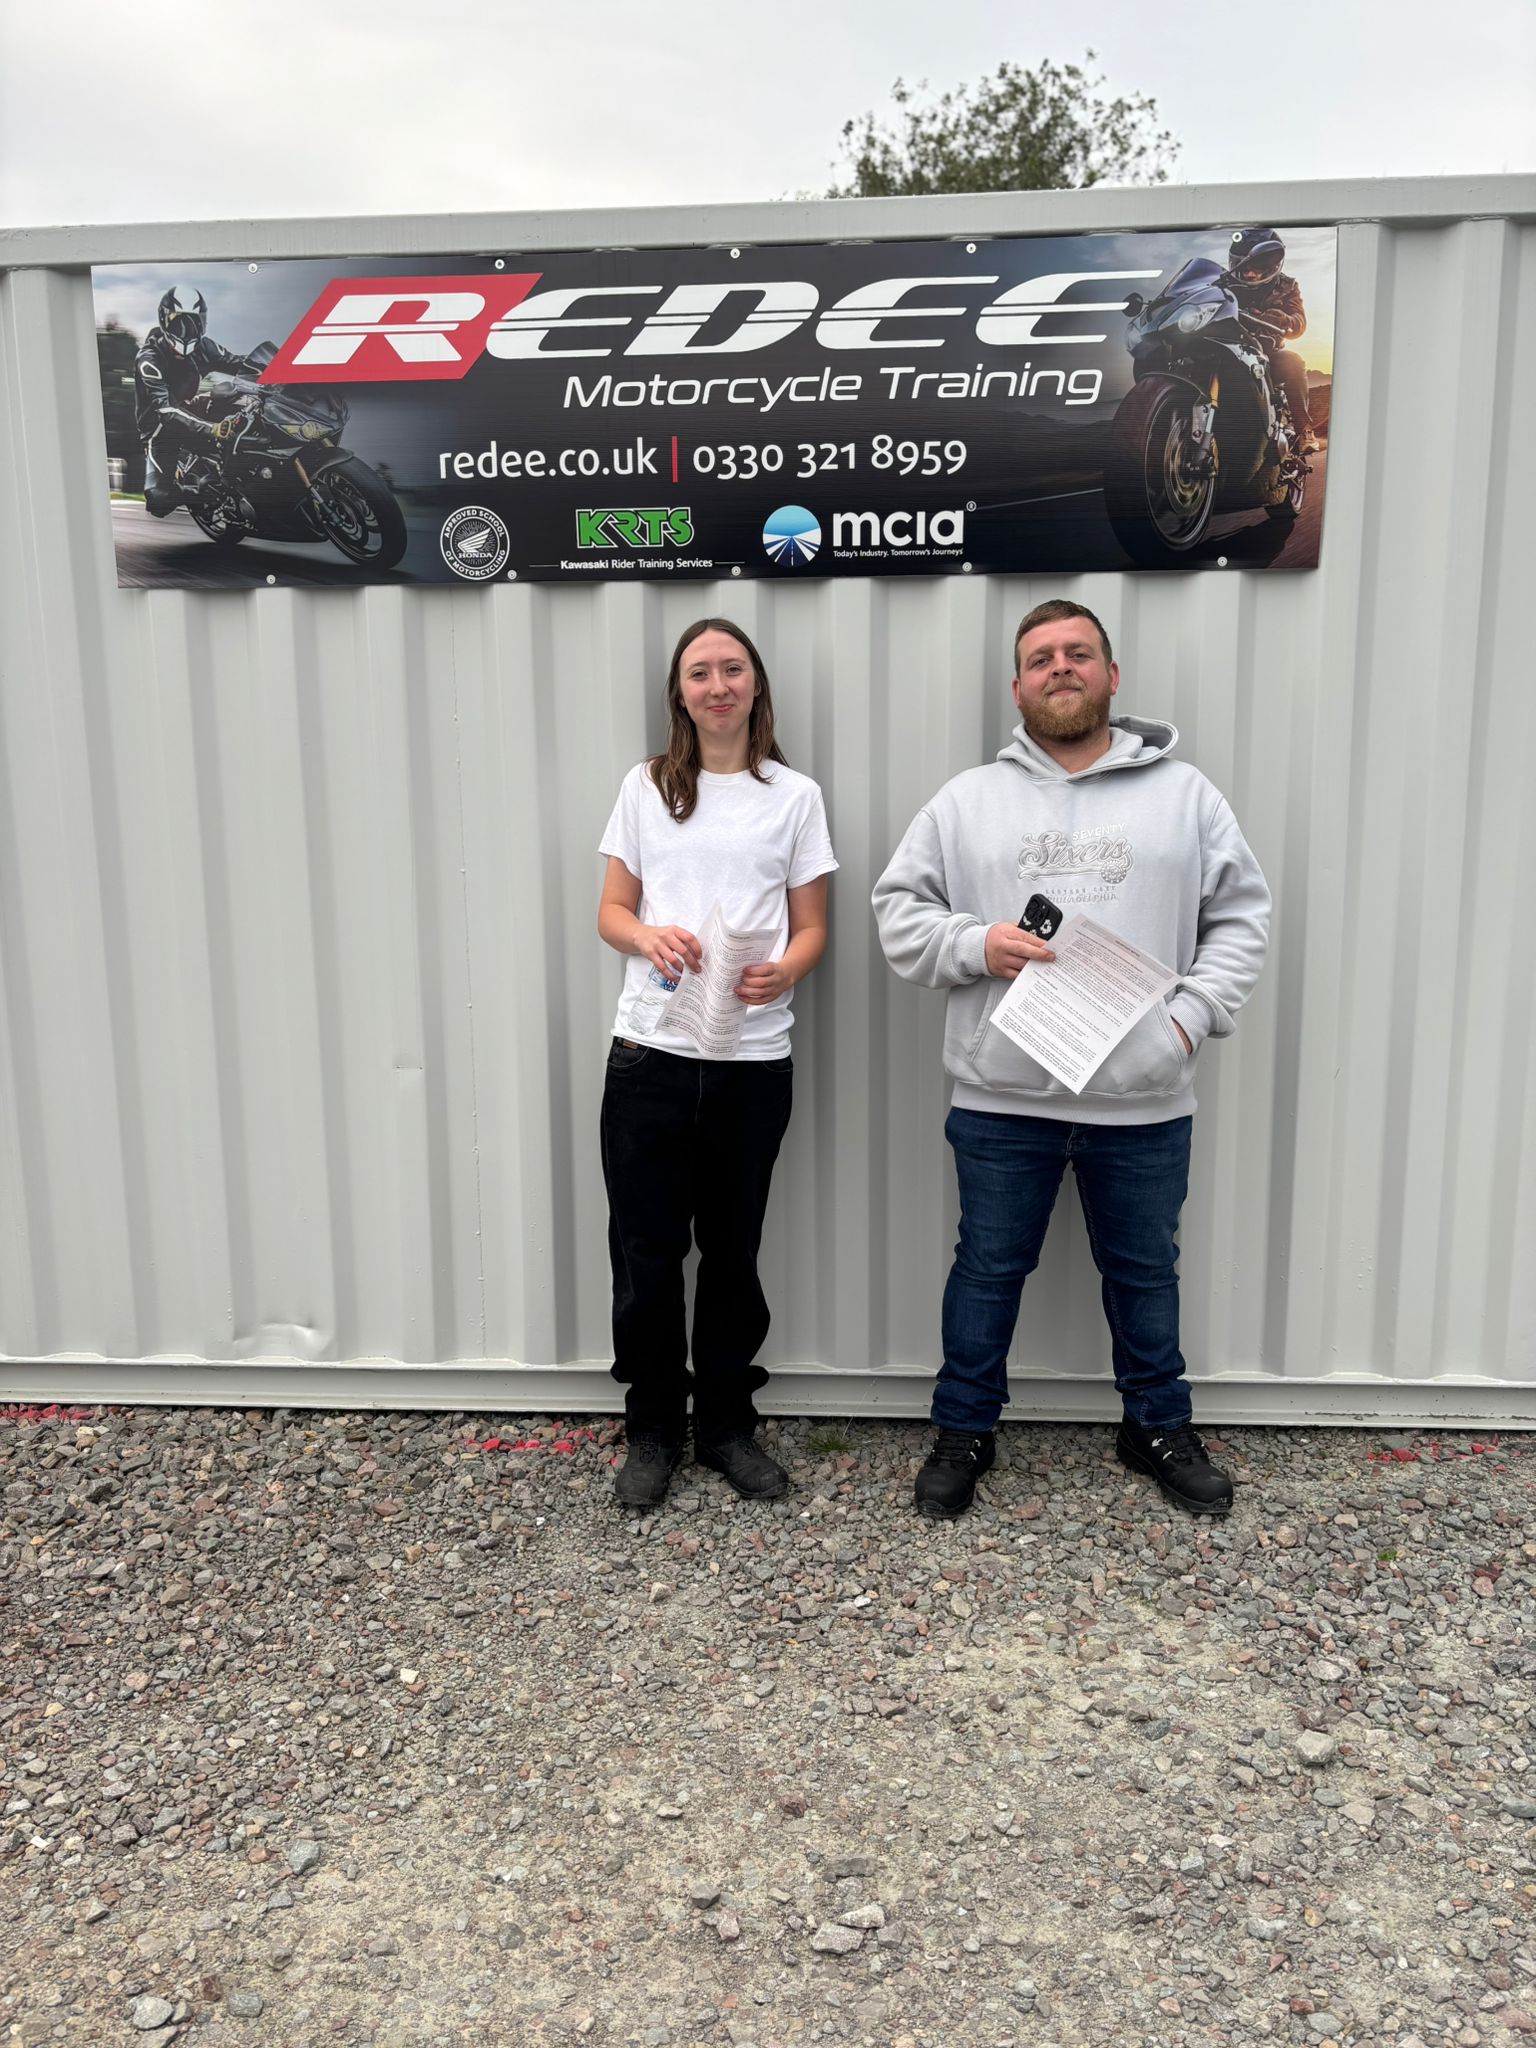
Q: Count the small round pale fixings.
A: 10